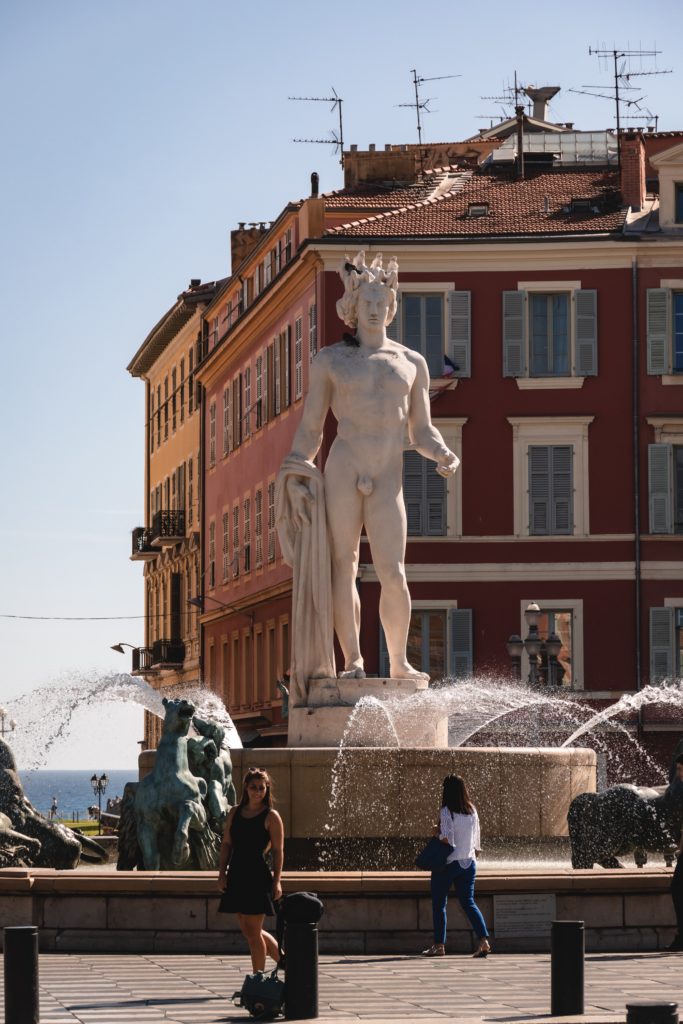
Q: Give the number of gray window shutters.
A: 13